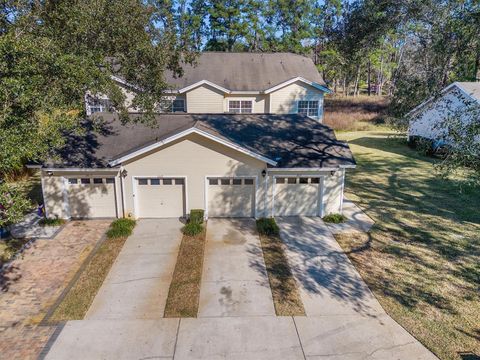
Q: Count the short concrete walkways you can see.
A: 2